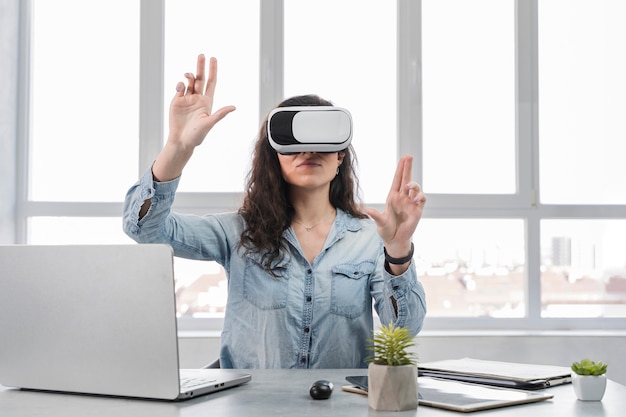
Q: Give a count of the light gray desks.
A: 1